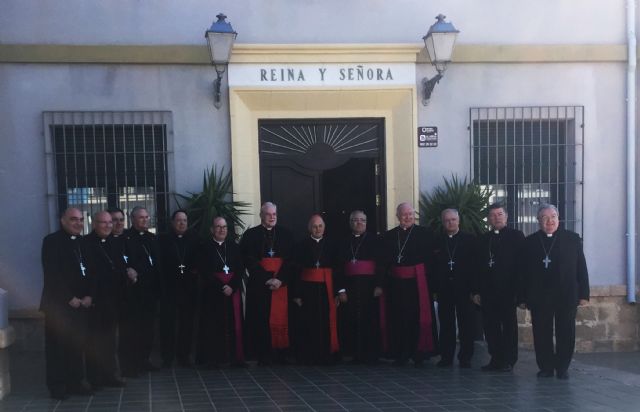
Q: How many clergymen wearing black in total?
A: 13